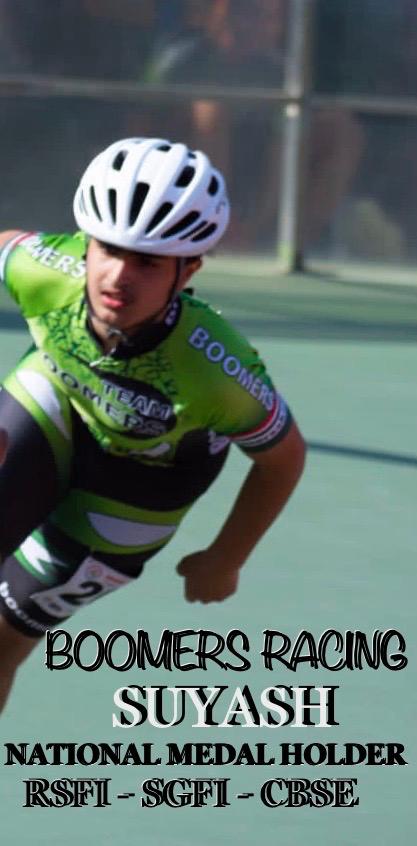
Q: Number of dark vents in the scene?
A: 12